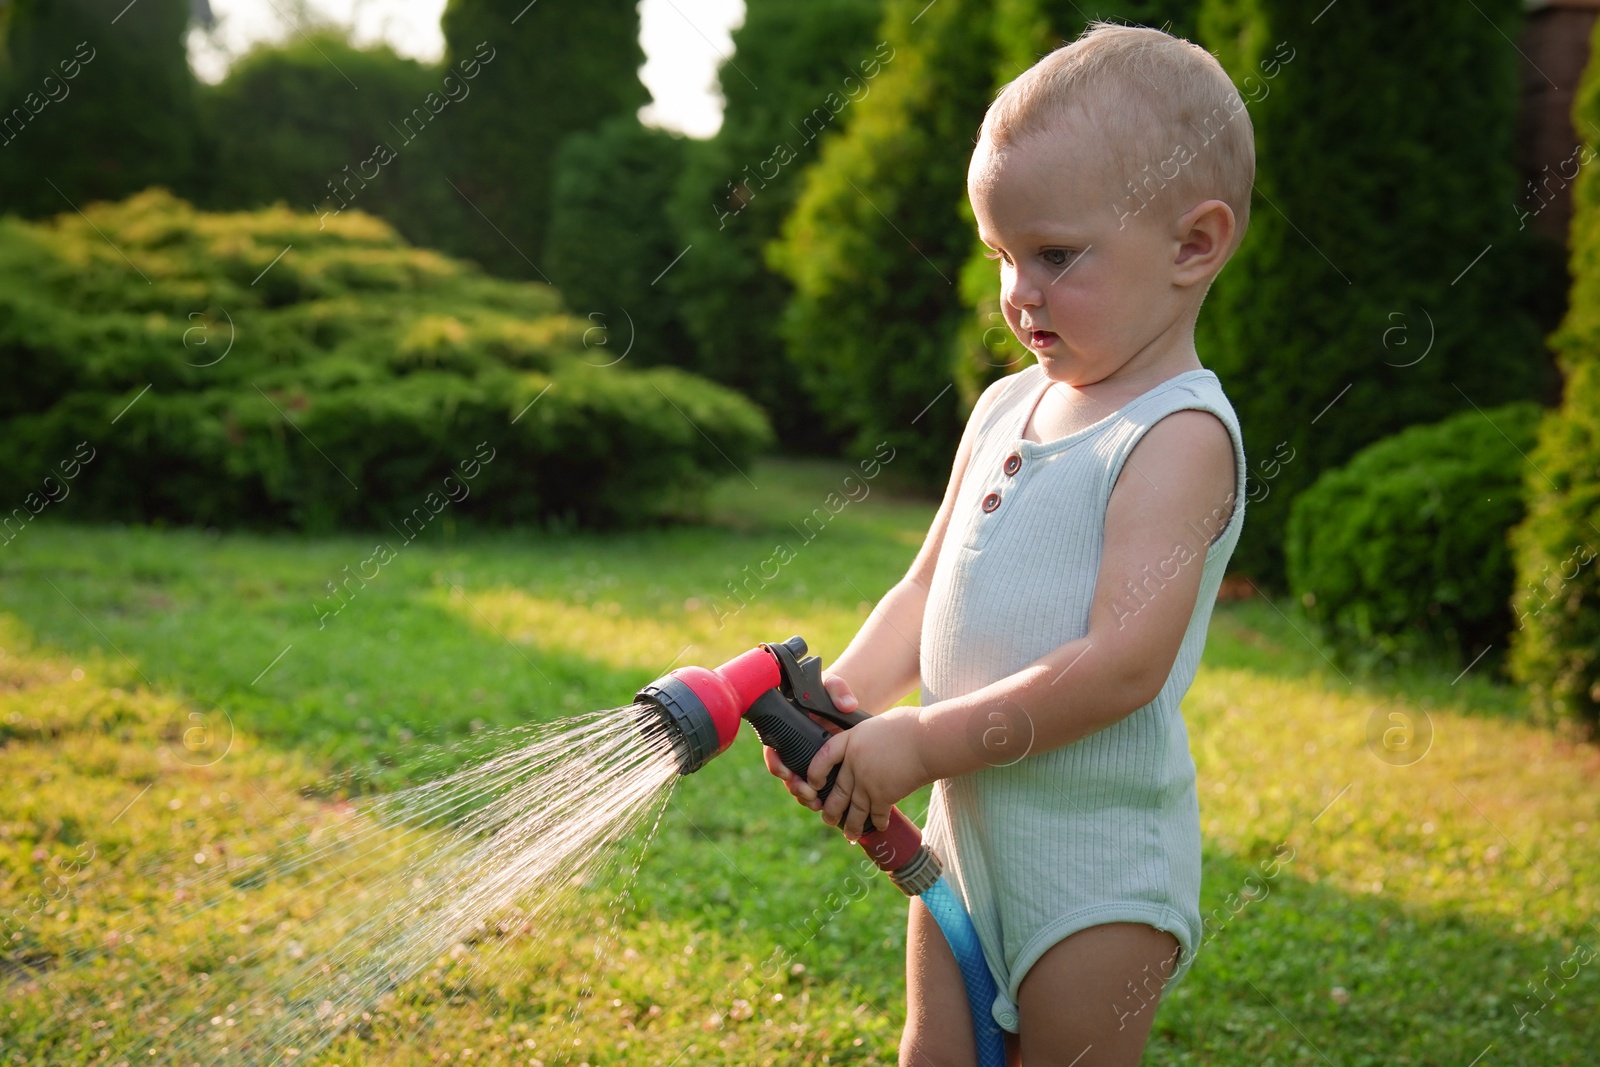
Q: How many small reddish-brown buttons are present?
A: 2